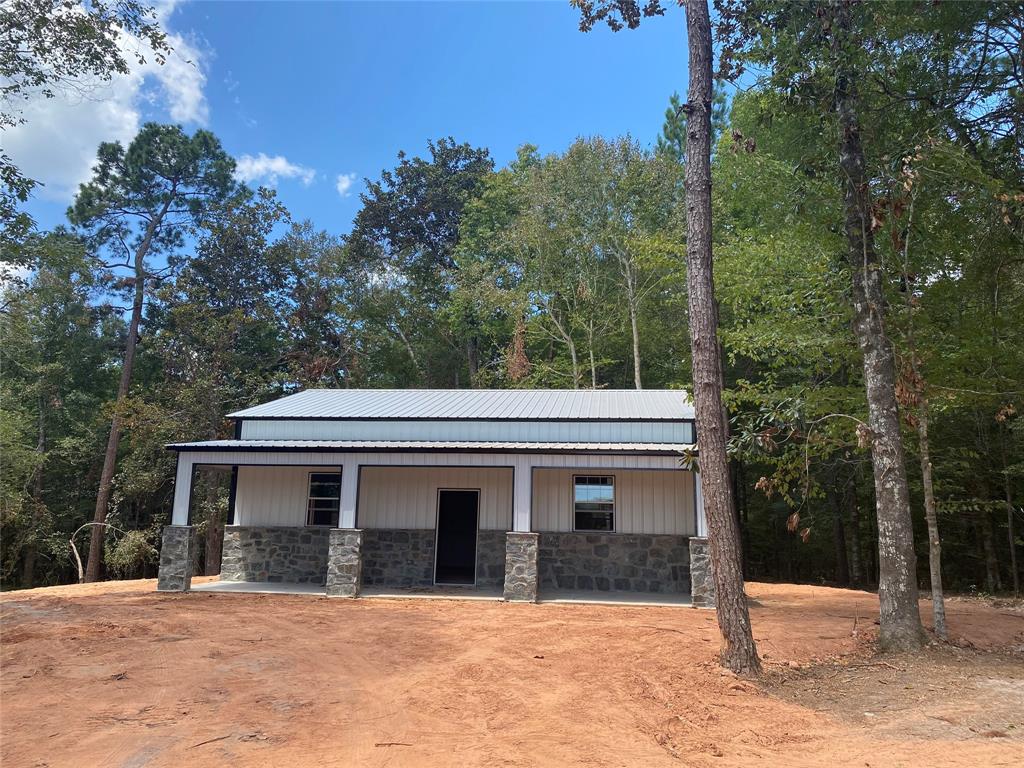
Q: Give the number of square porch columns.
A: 4